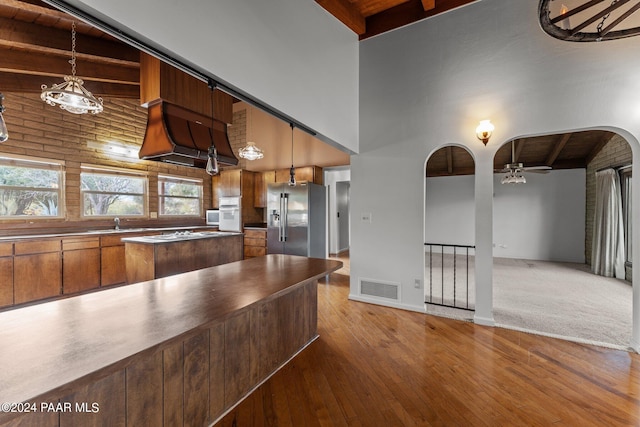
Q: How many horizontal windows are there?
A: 3